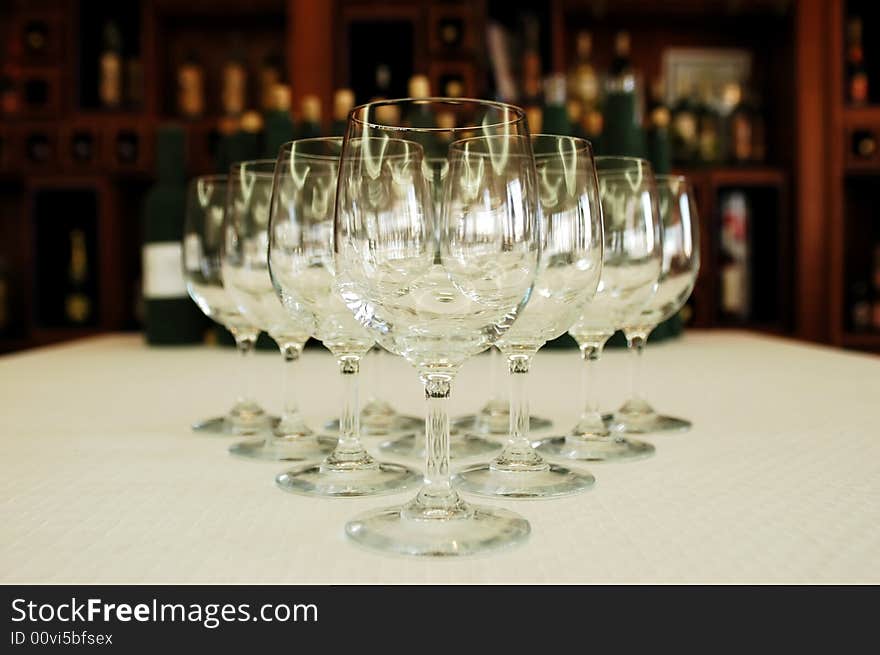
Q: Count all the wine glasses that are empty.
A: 10